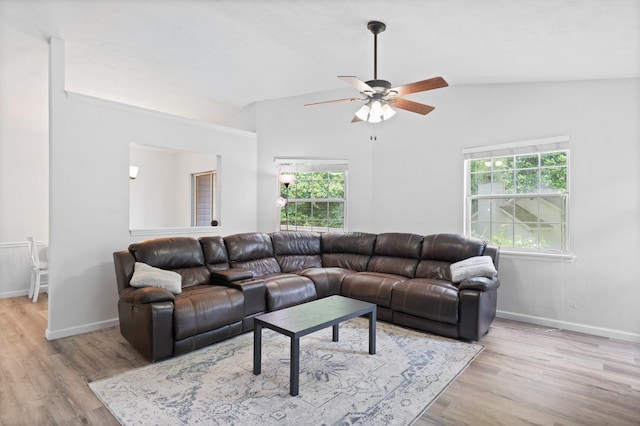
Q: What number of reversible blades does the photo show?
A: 5